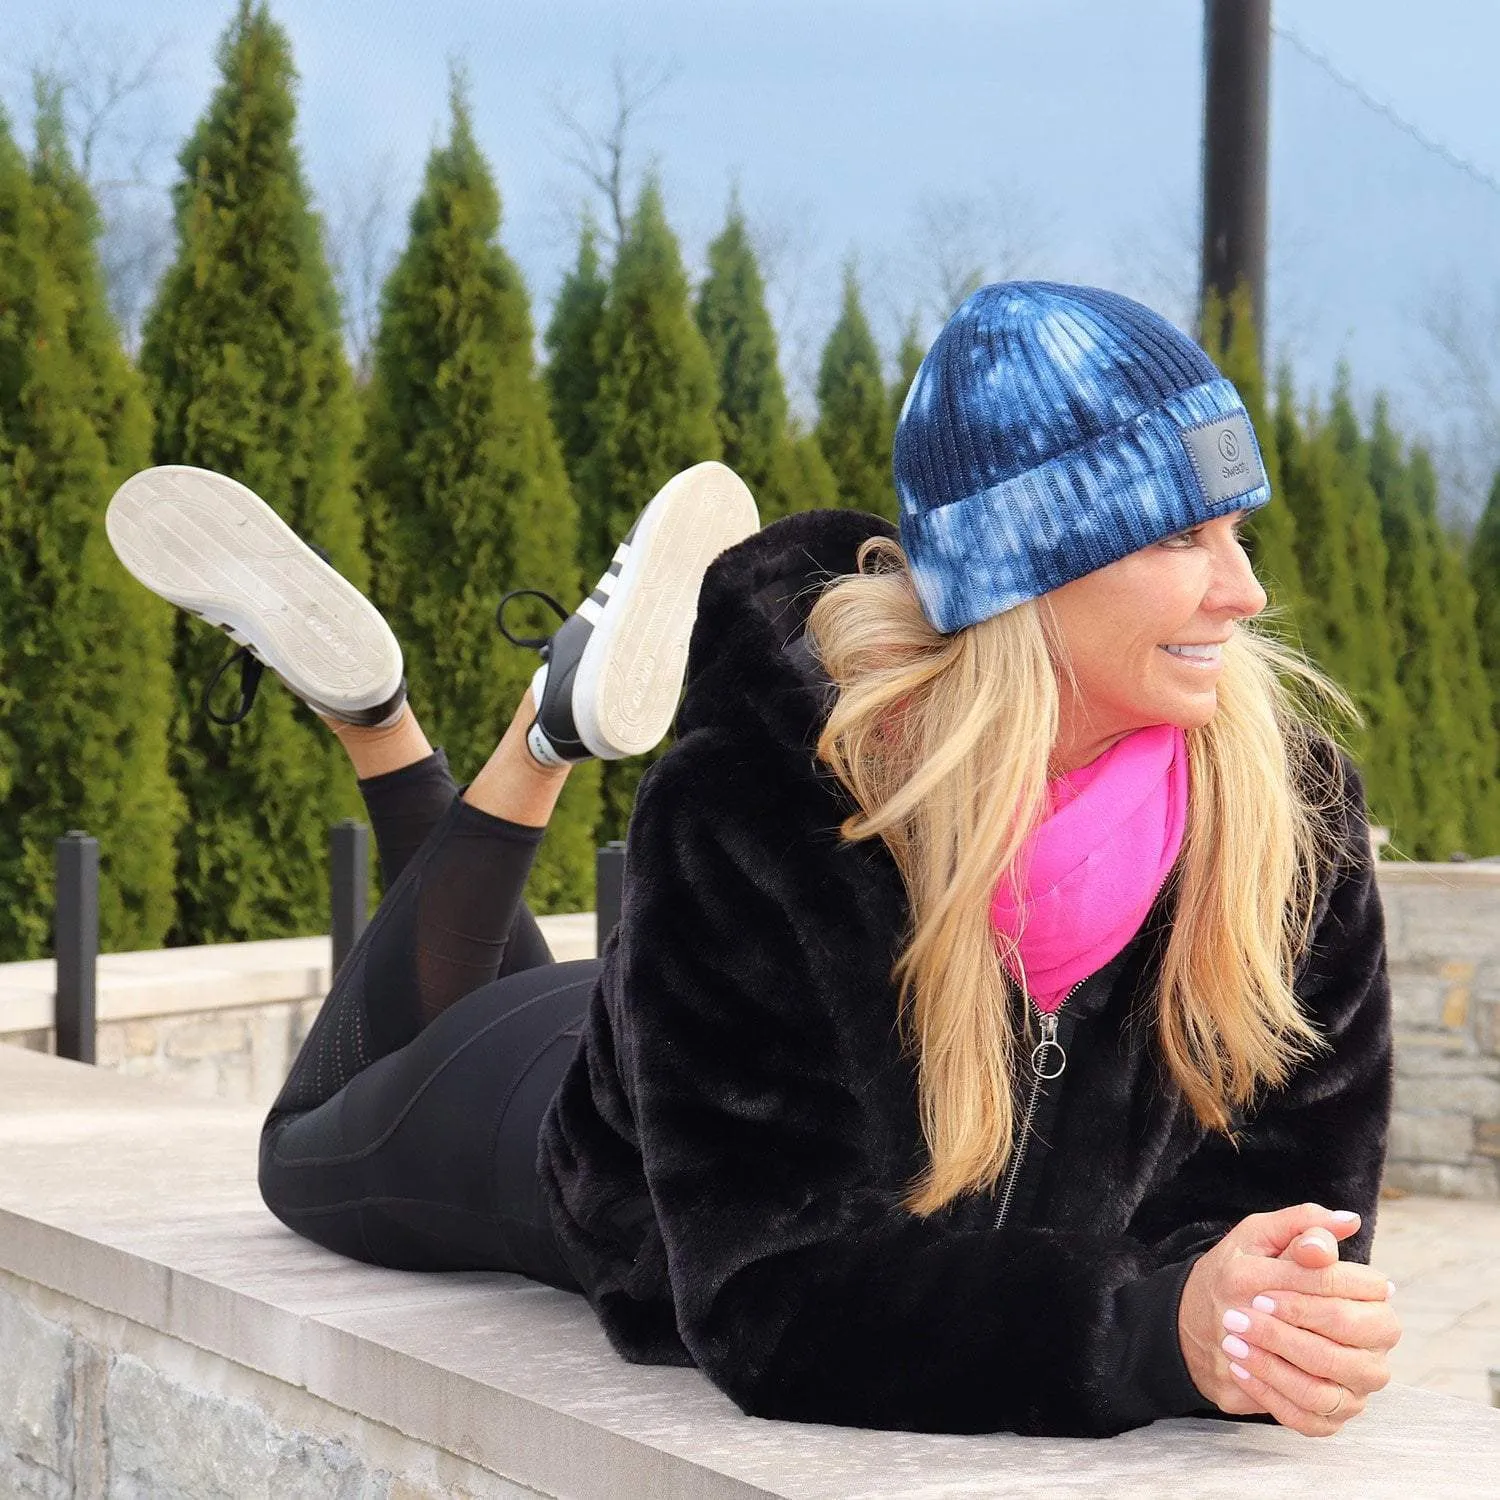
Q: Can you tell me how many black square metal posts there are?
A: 3